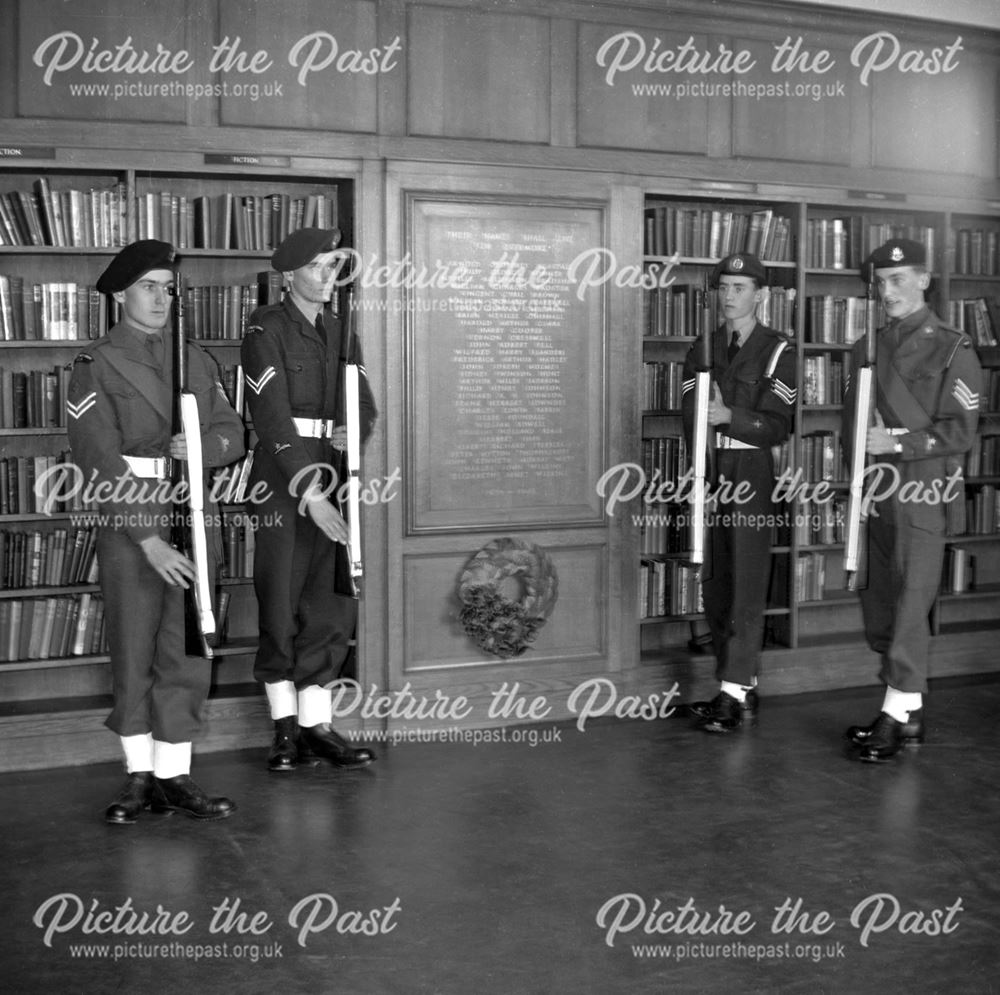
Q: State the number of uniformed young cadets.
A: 4